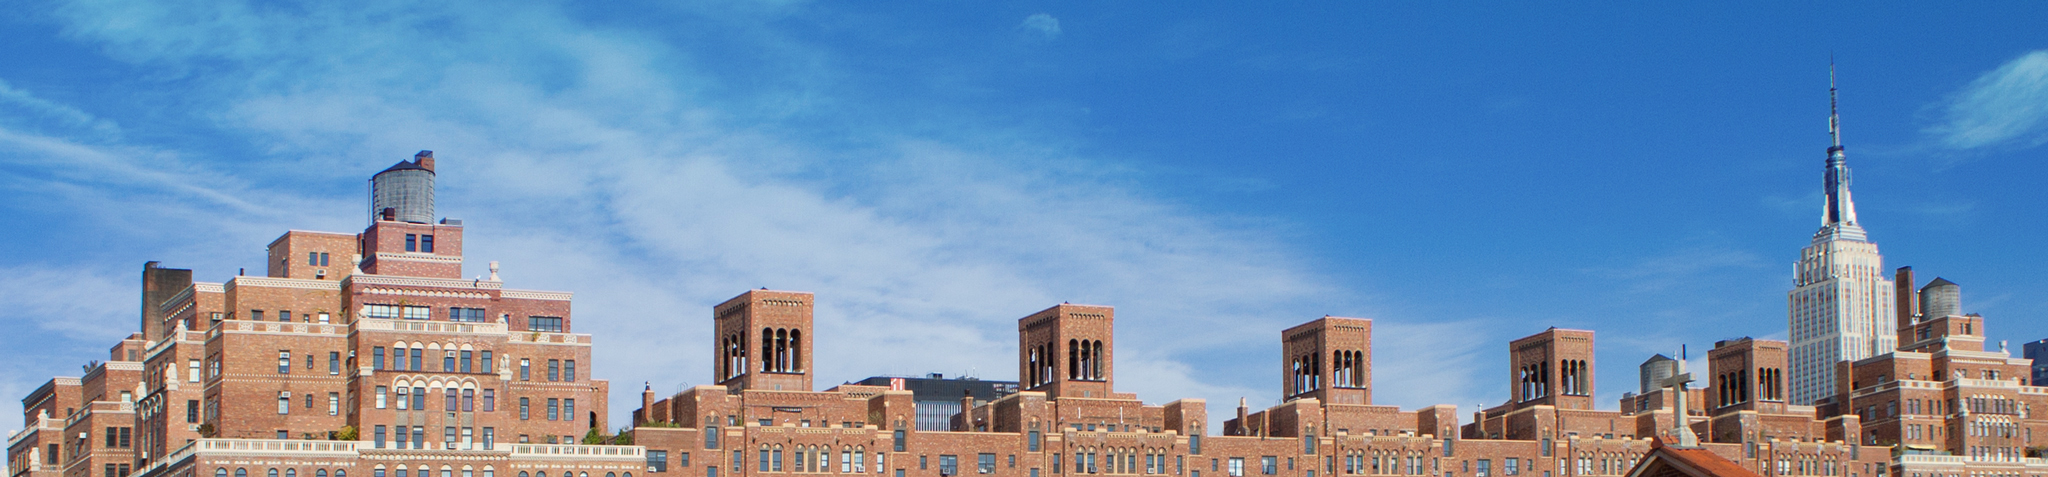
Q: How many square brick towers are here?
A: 5